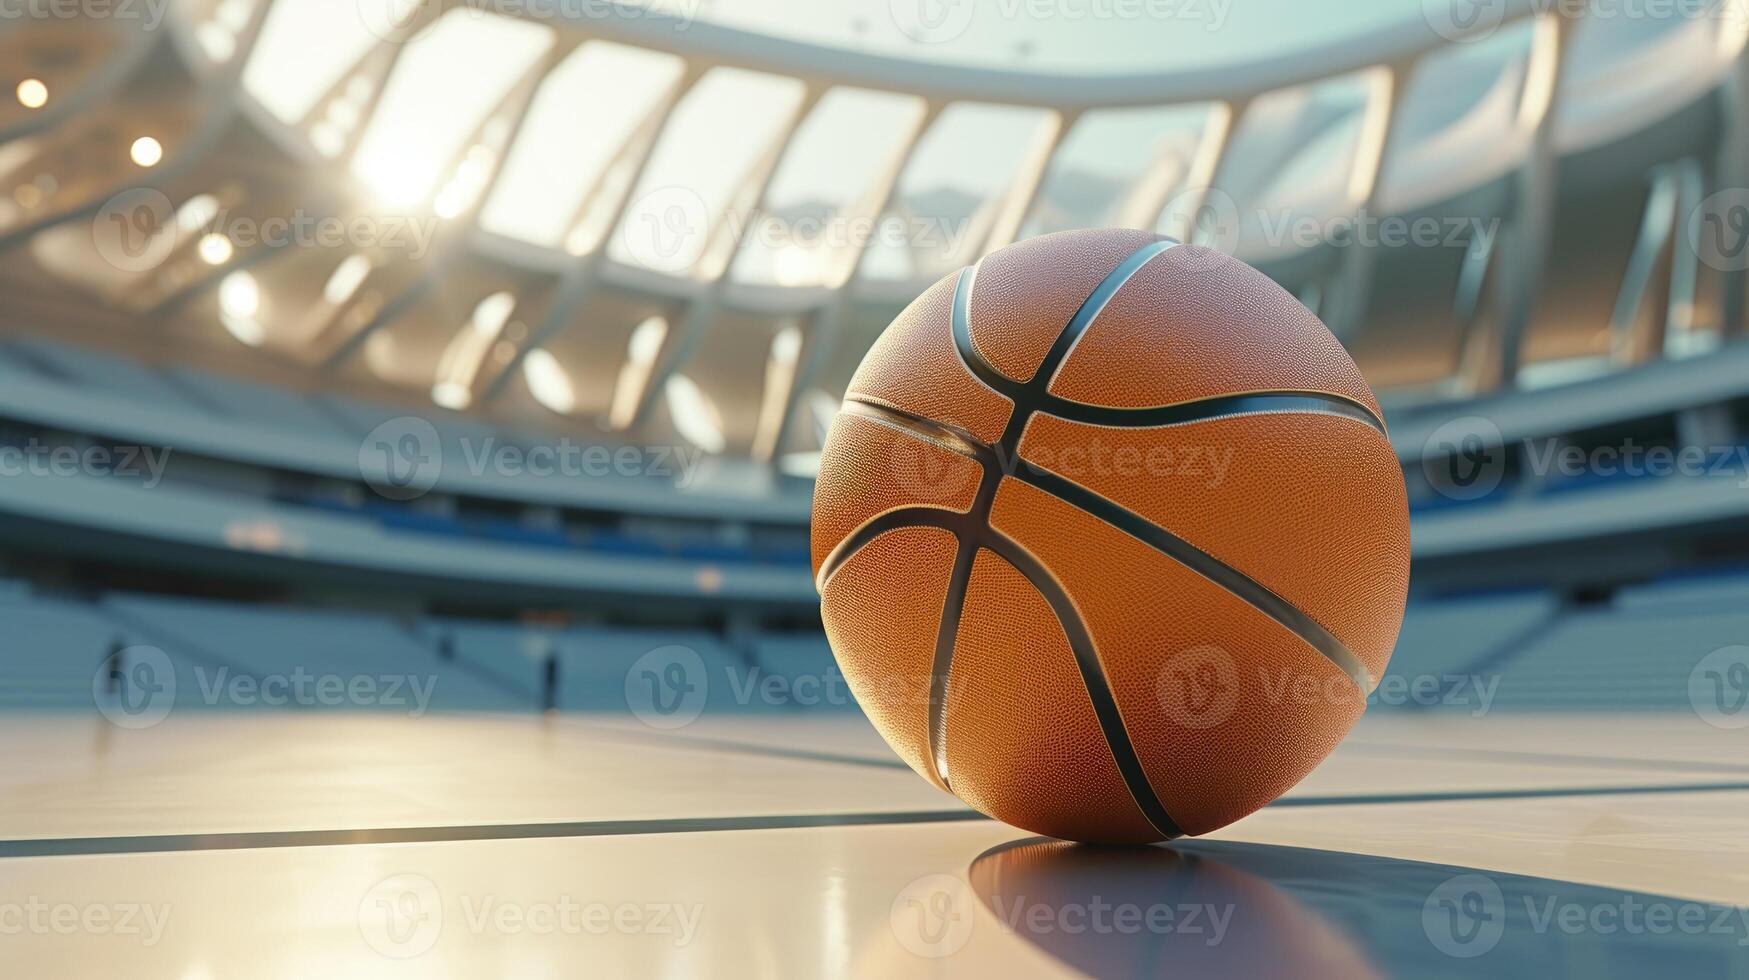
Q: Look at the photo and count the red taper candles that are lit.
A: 0